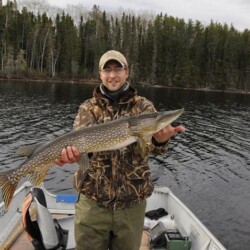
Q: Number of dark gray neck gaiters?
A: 1